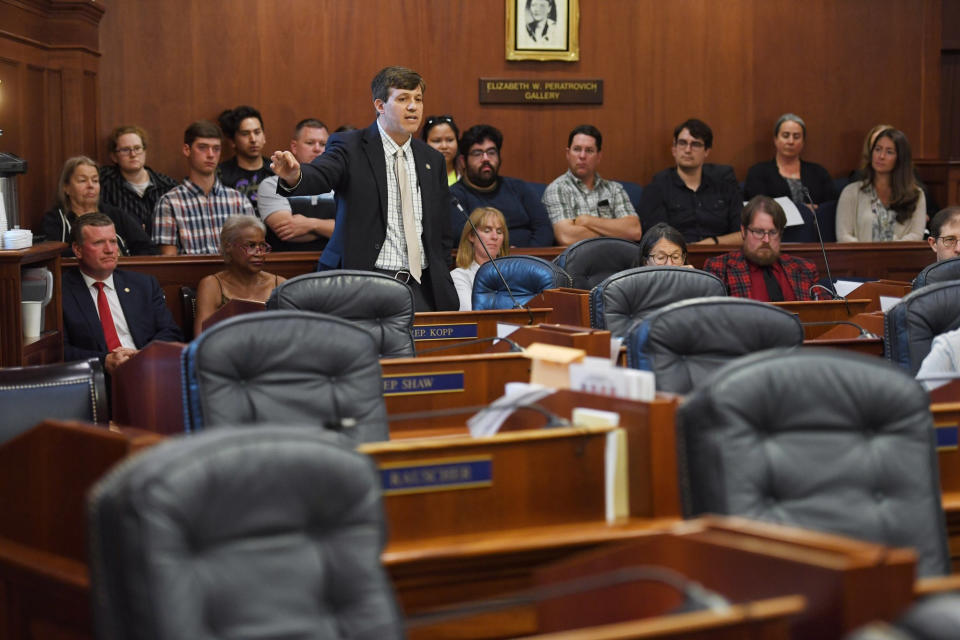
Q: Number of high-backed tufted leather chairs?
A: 10